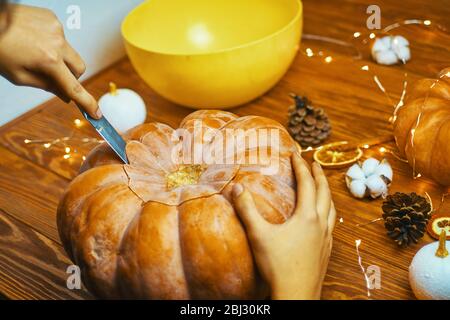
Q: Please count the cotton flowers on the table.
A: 2